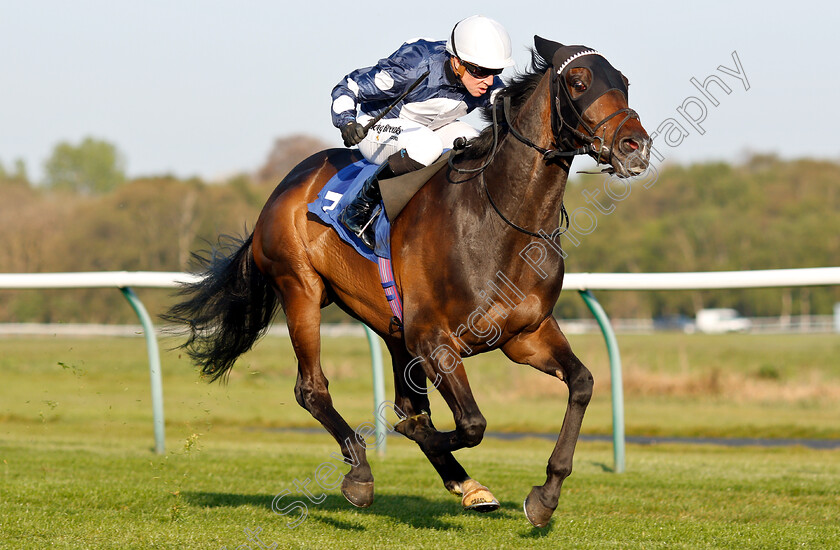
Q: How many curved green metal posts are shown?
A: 3